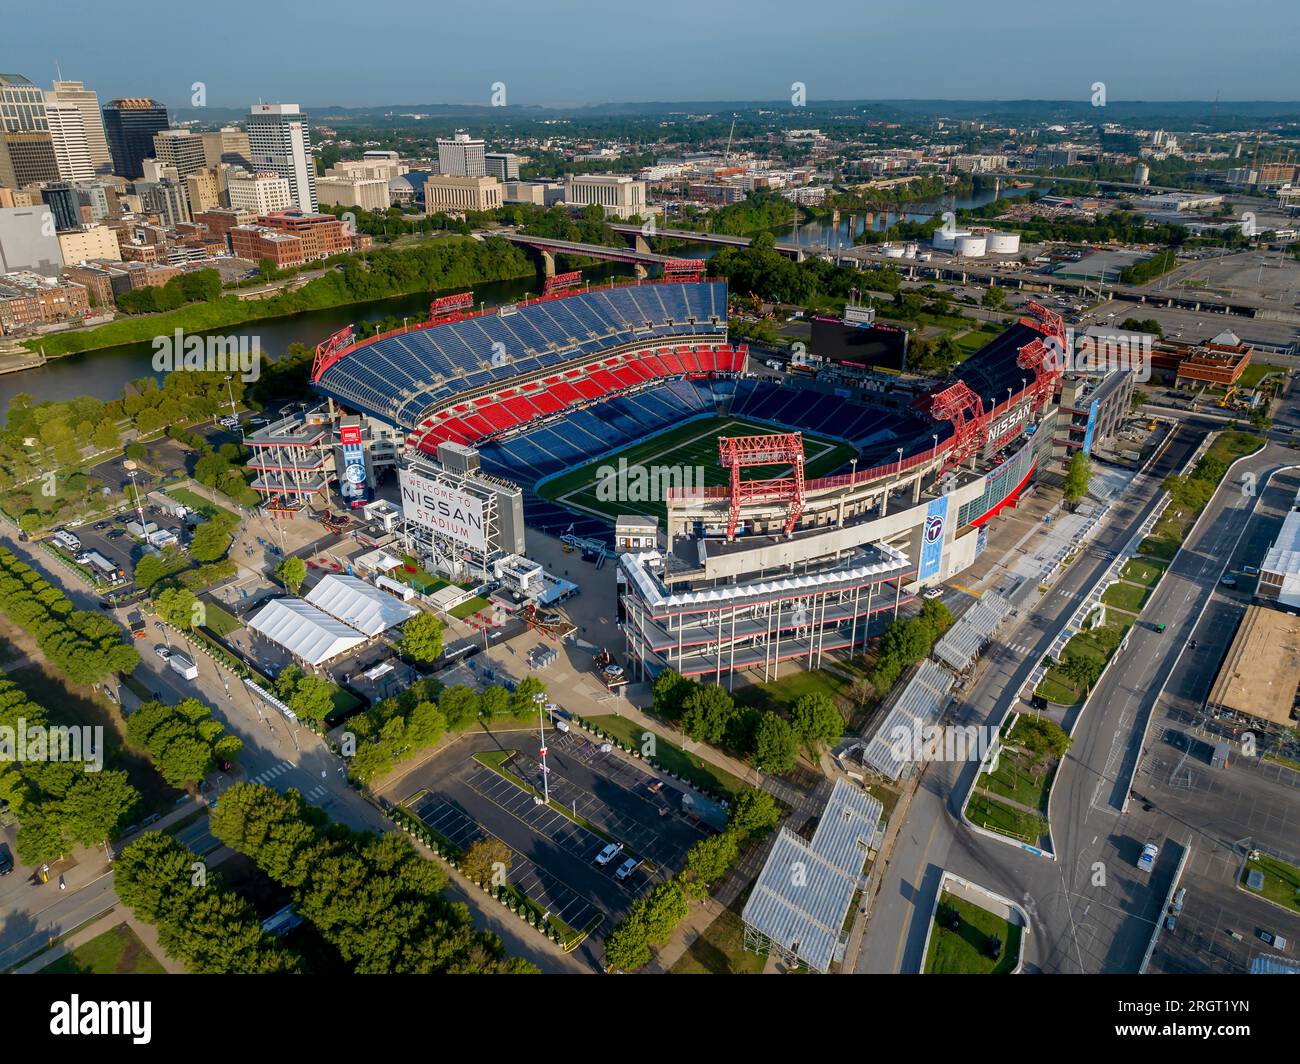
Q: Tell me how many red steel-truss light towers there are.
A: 8